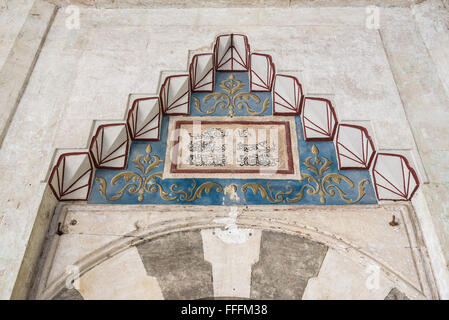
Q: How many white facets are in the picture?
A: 11